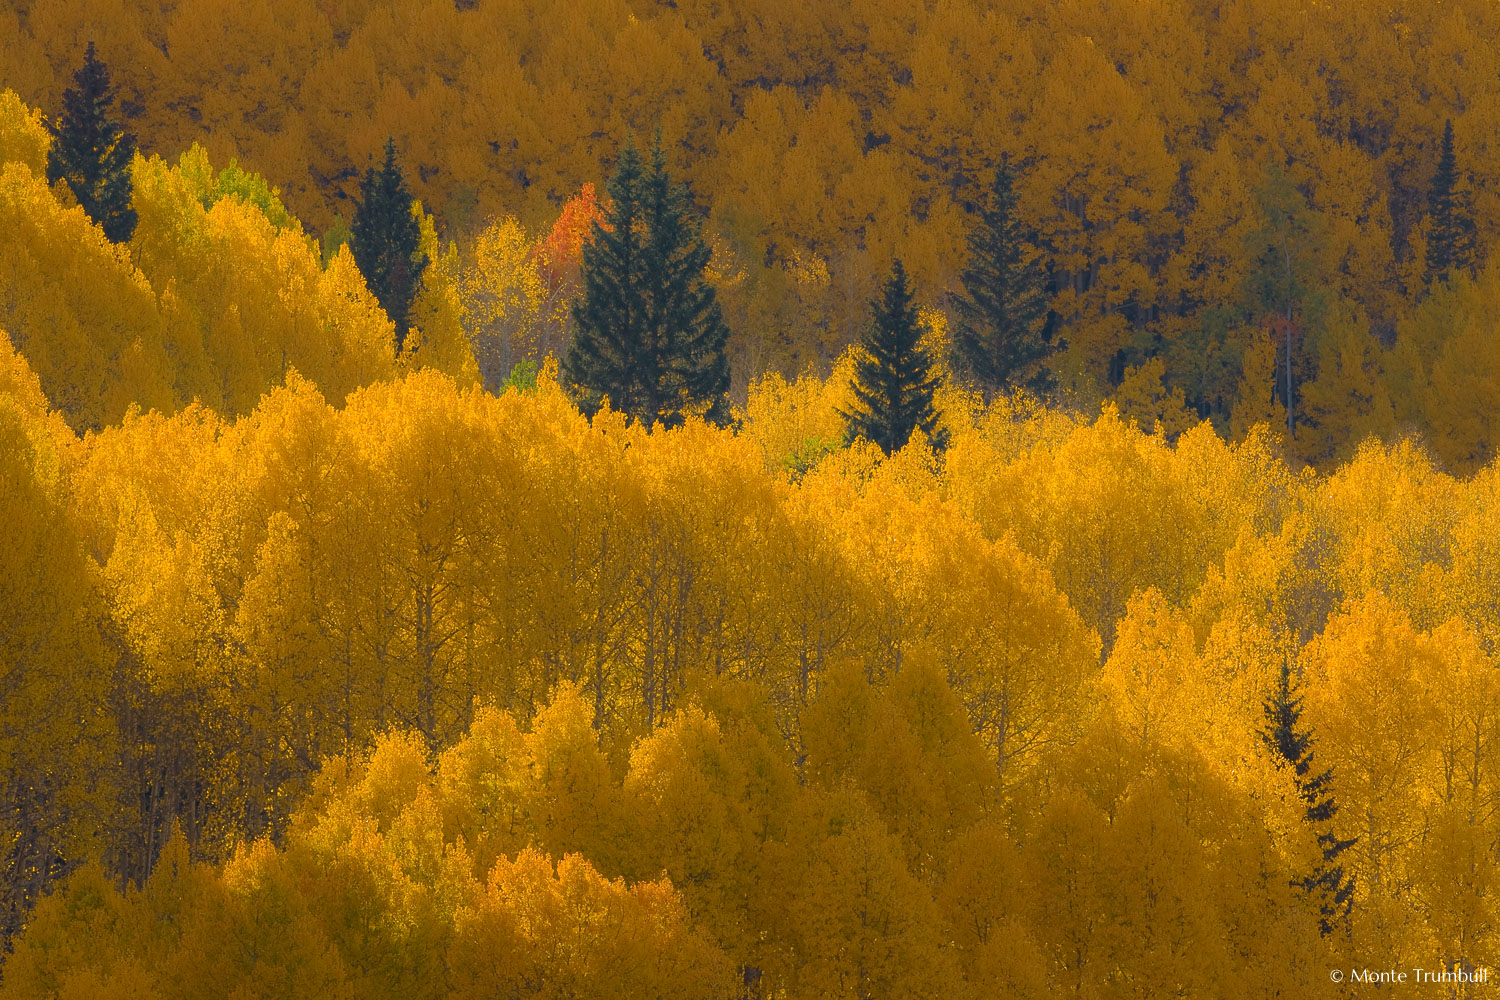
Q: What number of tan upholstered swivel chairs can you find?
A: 0